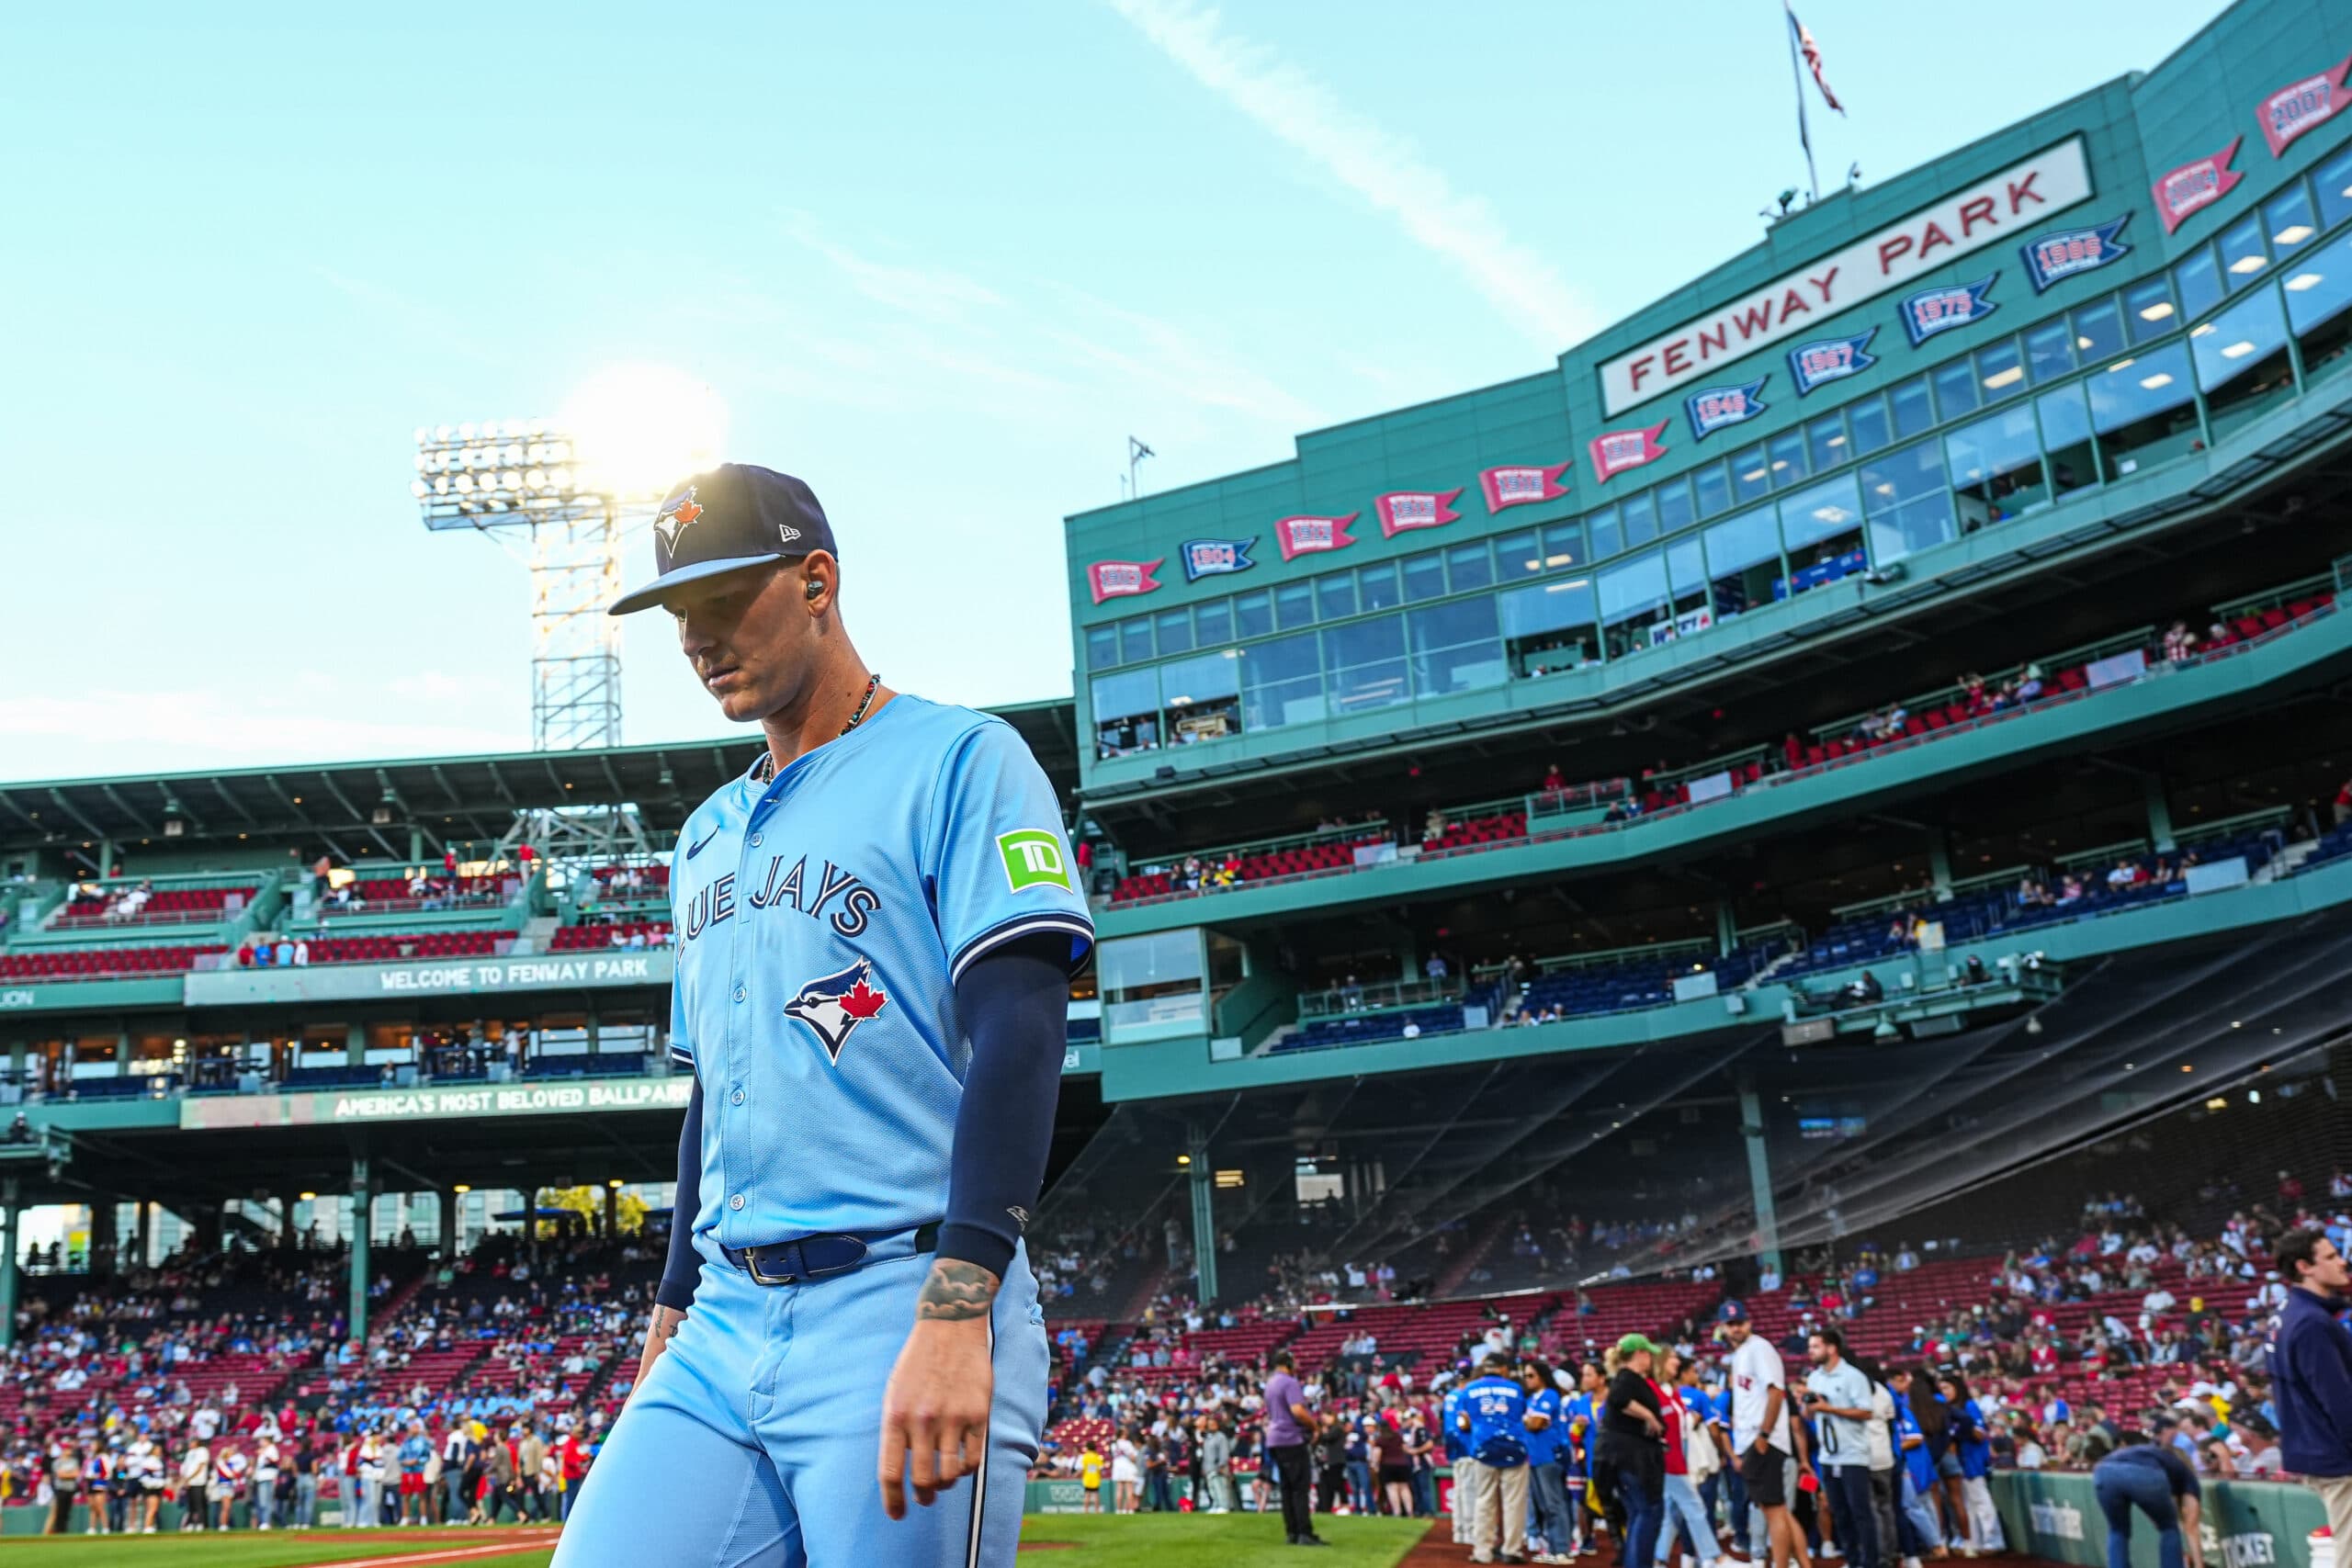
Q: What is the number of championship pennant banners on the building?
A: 12